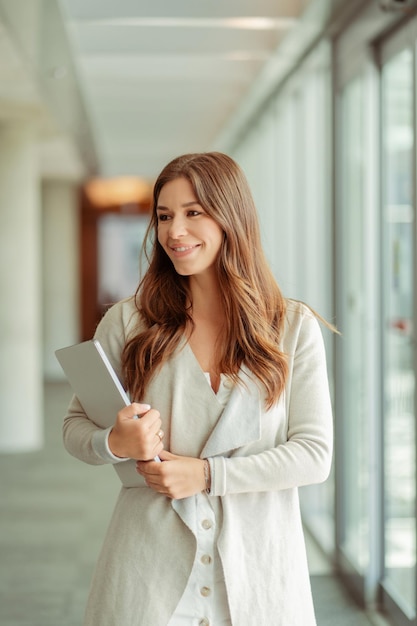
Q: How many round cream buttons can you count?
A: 5